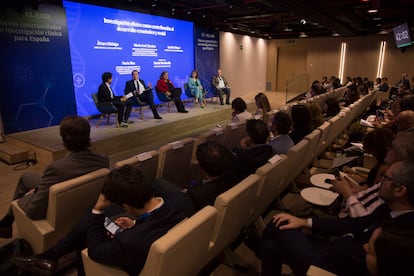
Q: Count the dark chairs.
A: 5